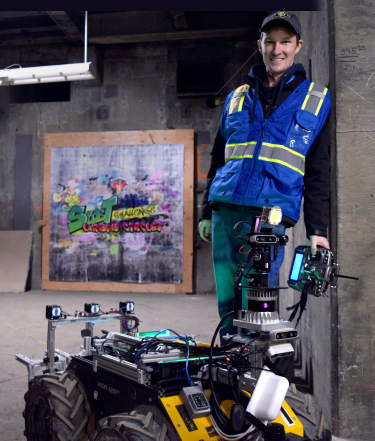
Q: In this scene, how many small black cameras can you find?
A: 3